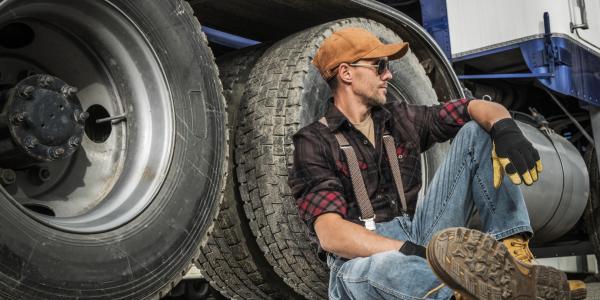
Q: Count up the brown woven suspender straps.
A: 2